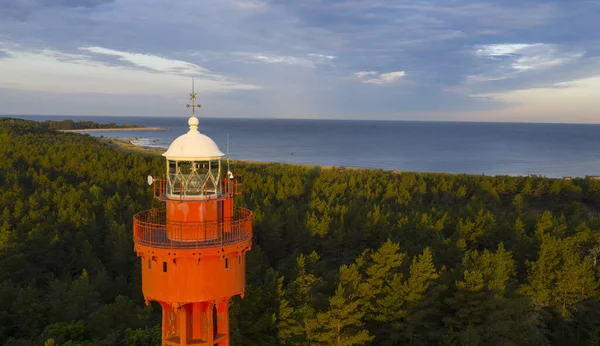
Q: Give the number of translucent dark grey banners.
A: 0